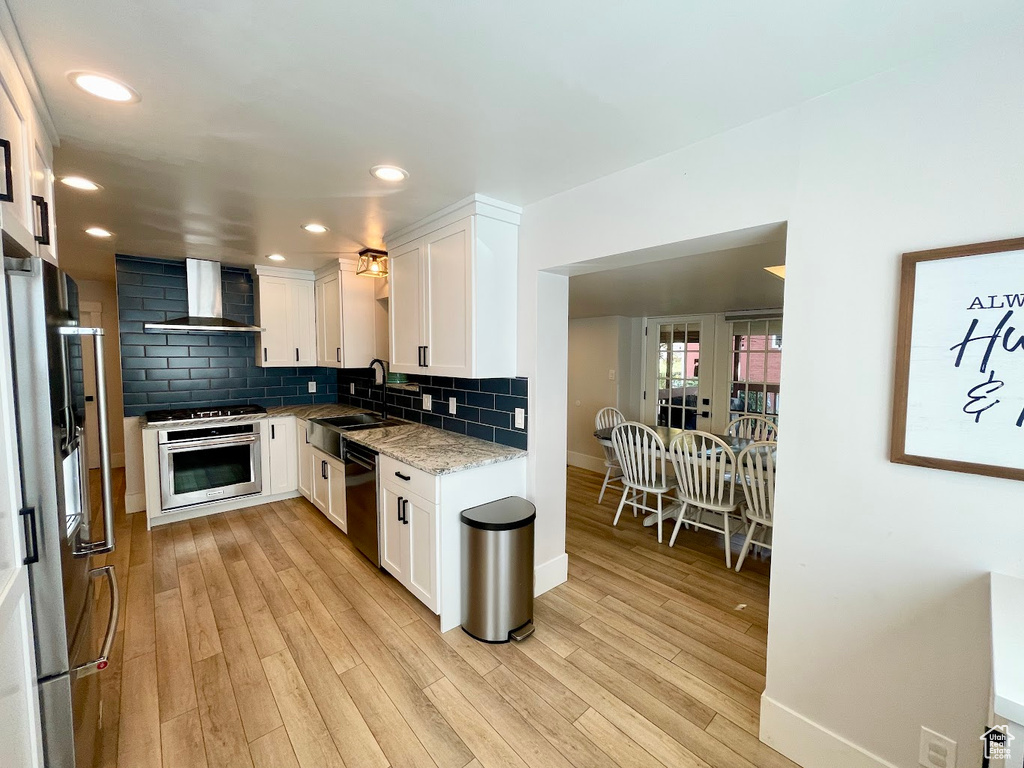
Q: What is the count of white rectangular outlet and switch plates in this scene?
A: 7